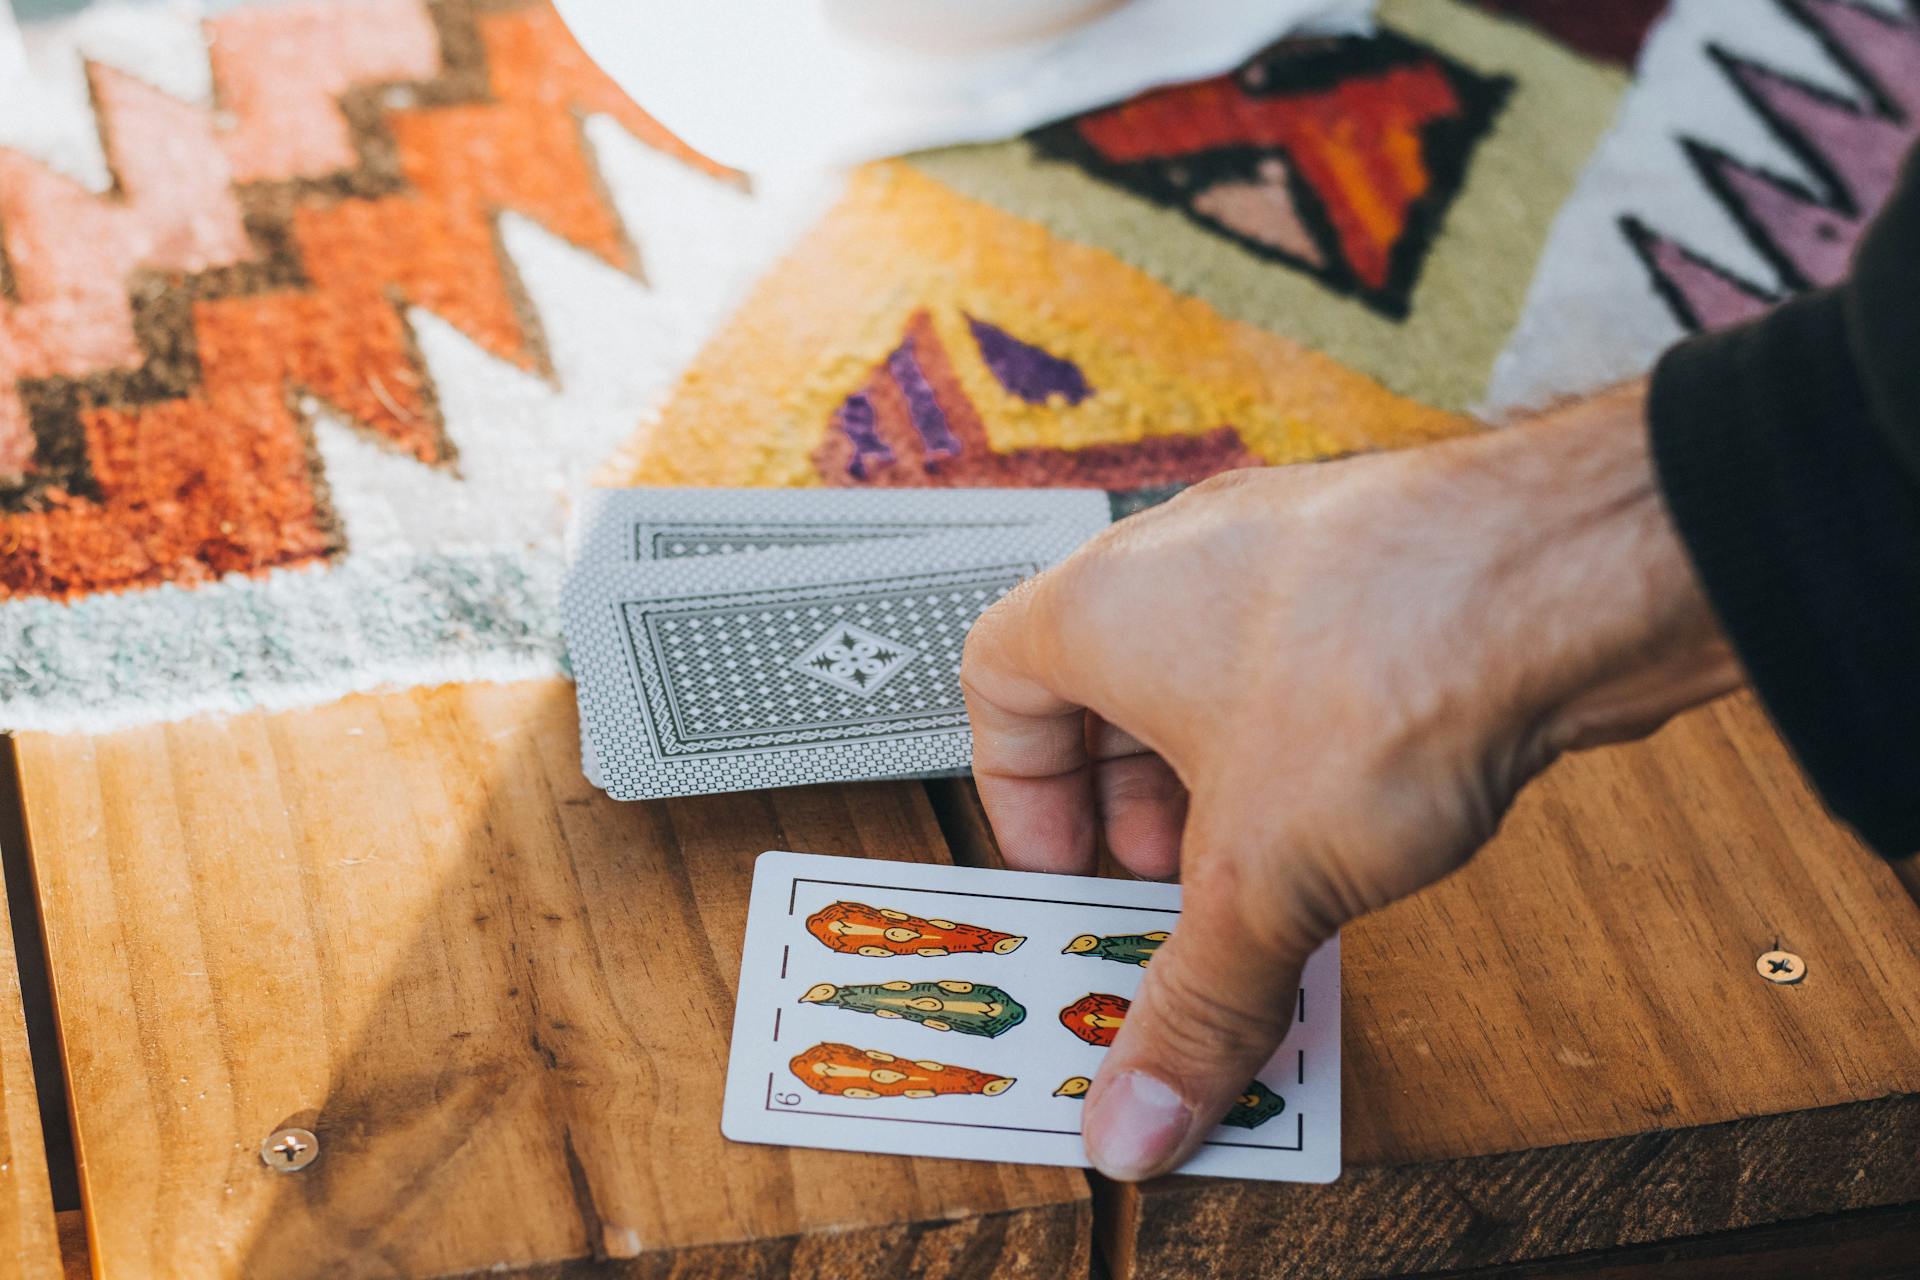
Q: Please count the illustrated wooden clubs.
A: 6